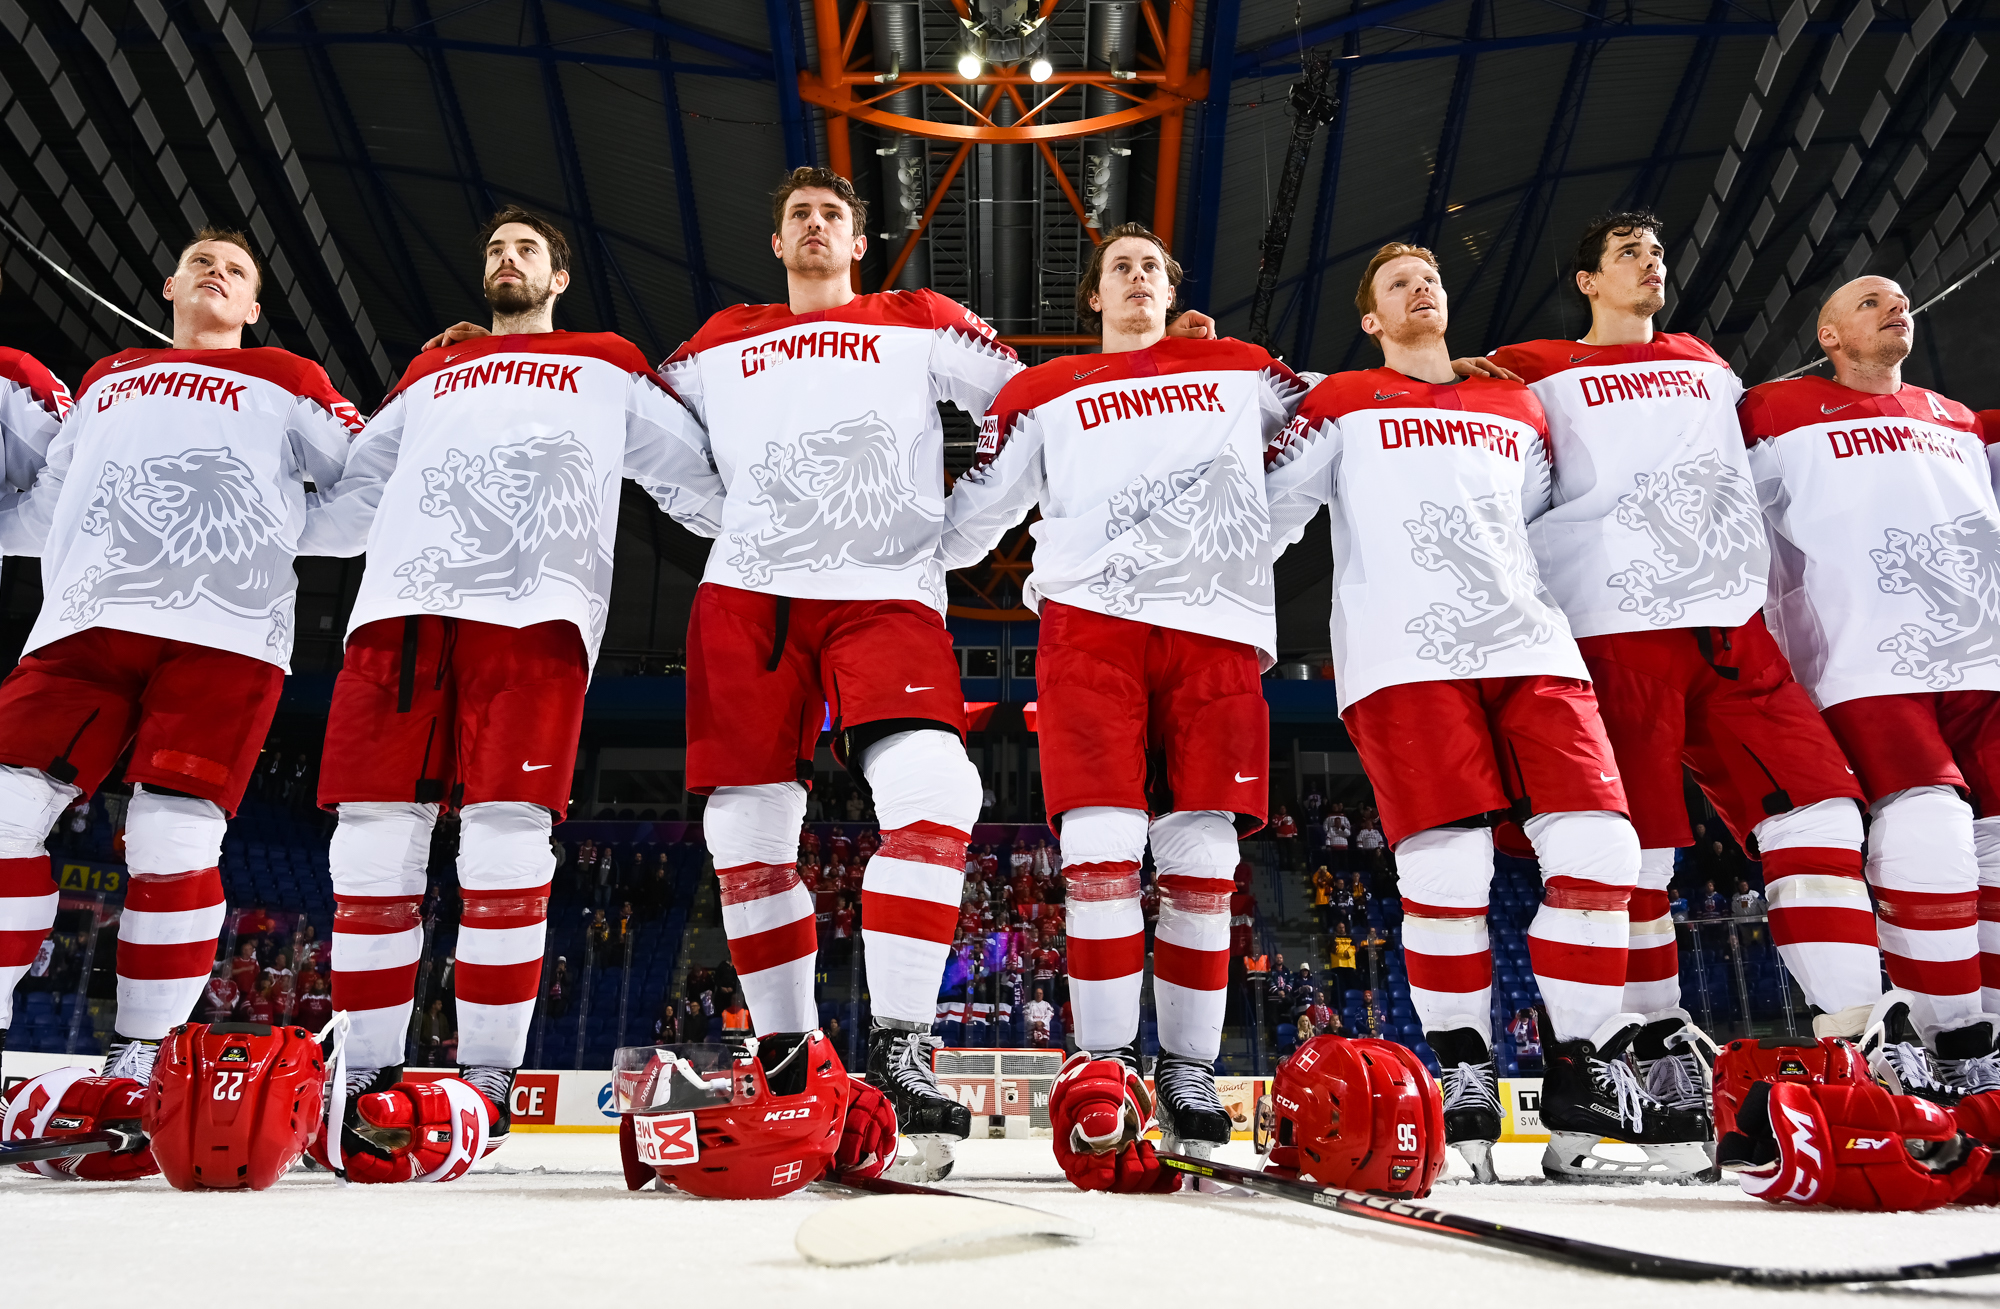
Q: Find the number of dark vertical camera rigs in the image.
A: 1